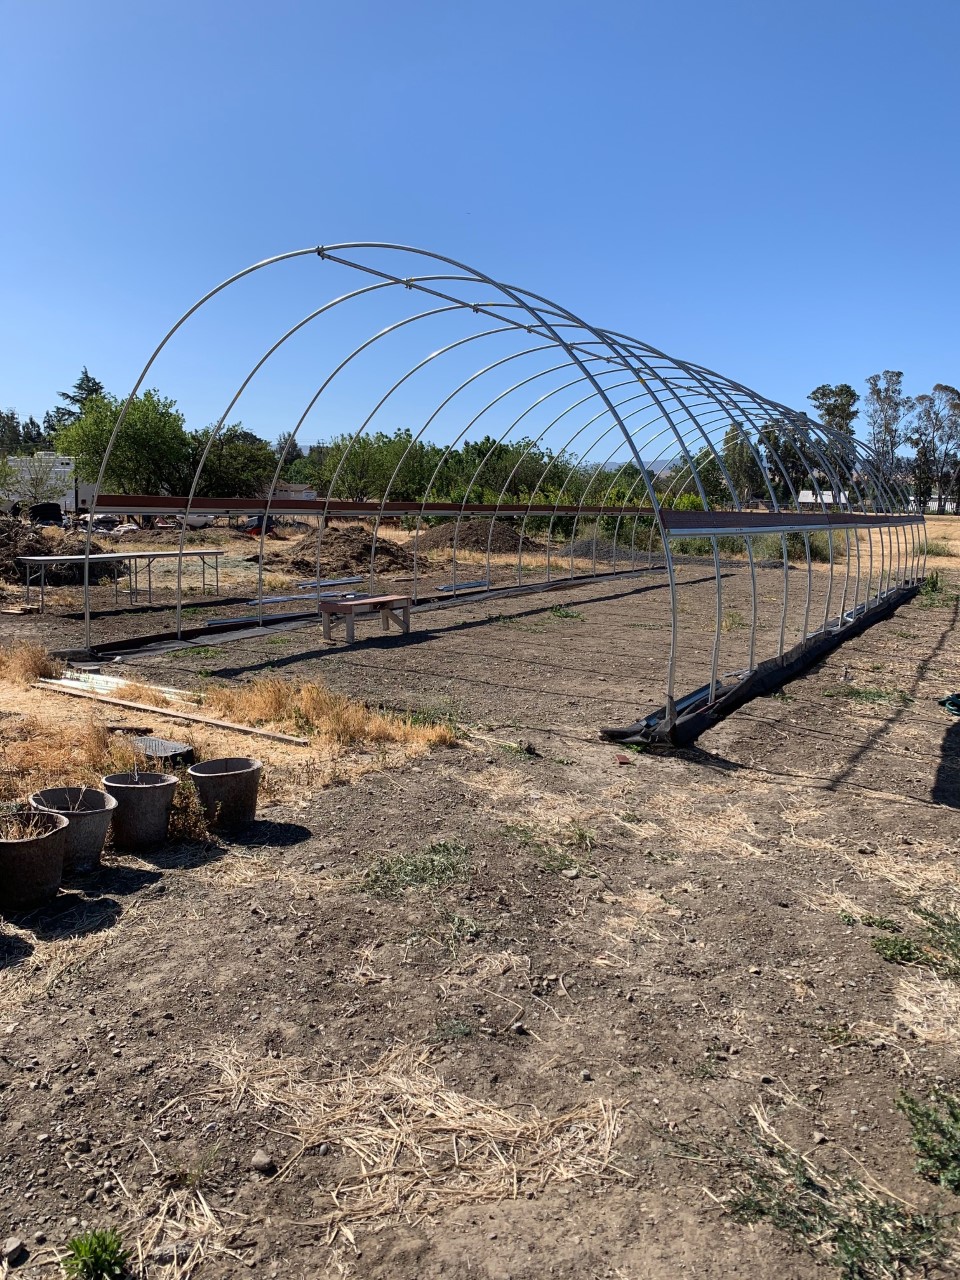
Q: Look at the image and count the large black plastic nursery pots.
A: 4